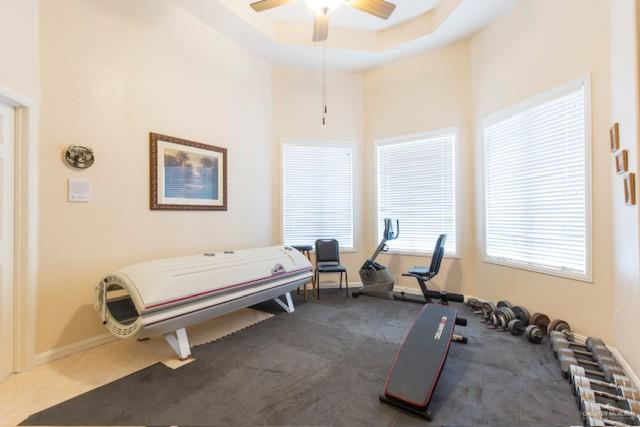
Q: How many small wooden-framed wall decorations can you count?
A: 3